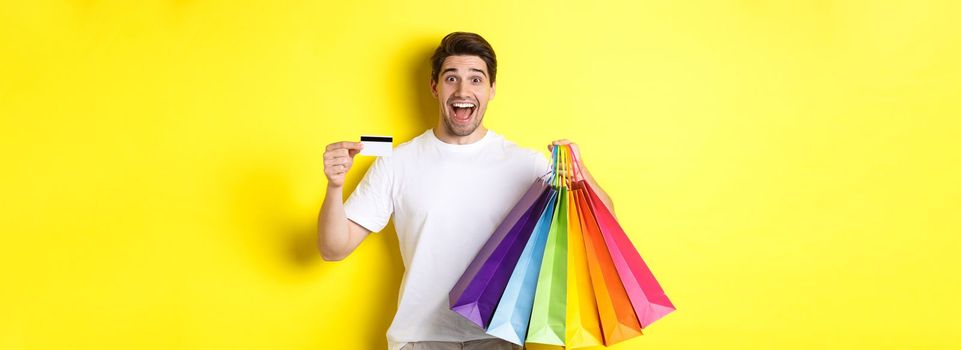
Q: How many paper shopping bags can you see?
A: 6